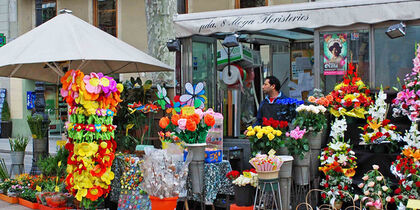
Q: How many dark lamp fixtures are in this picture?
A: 3